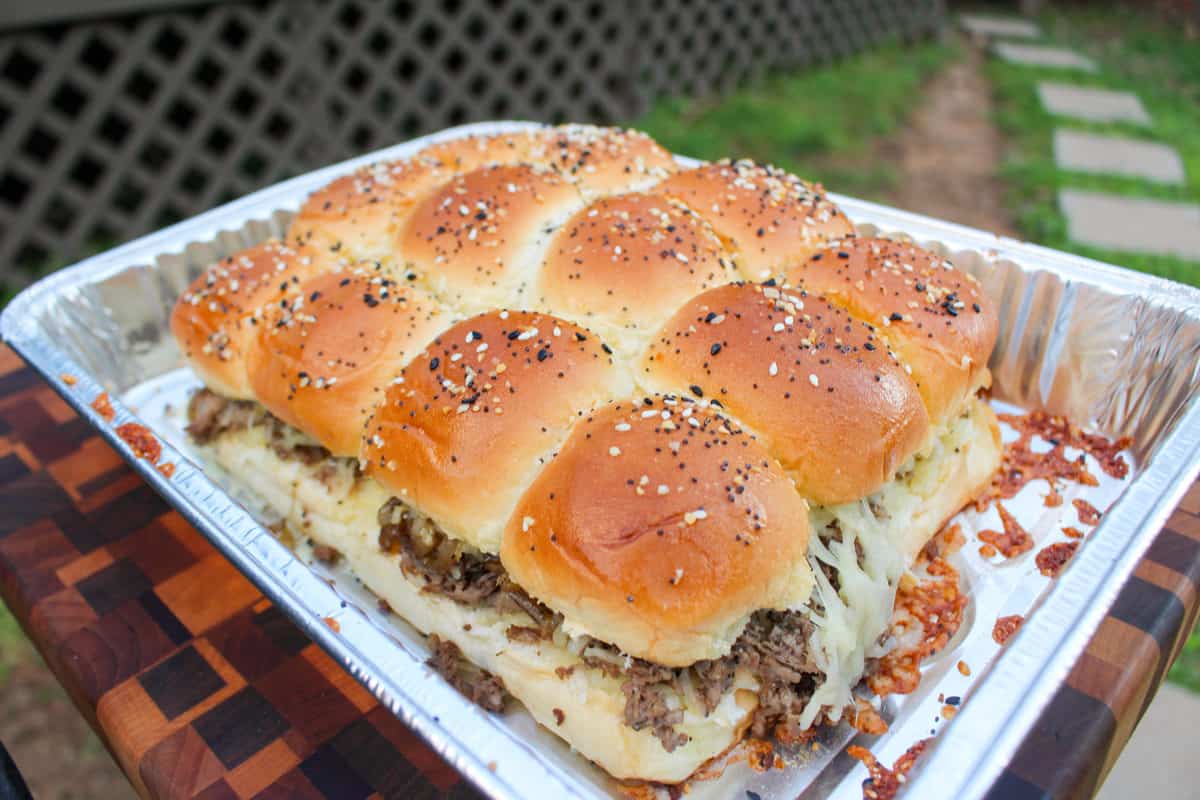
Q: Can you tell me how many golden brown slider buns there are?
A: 12